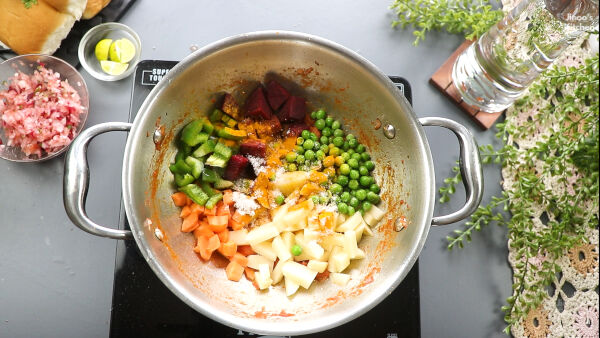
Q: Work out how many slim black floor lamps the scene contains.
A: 0